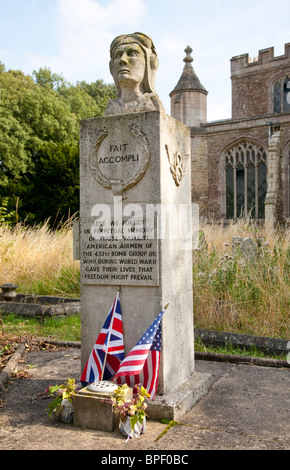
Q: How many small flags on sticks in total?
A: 2